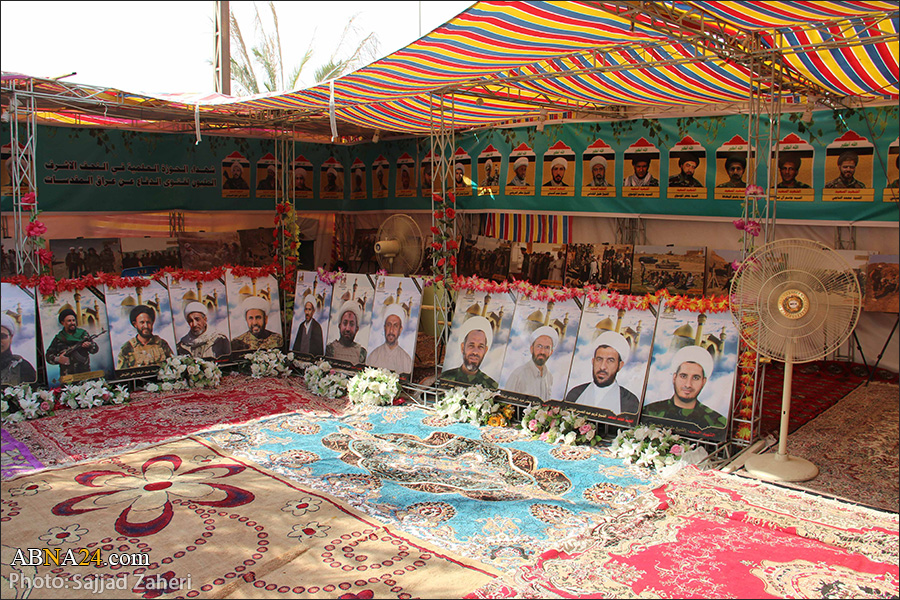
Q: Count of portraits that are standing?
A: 12